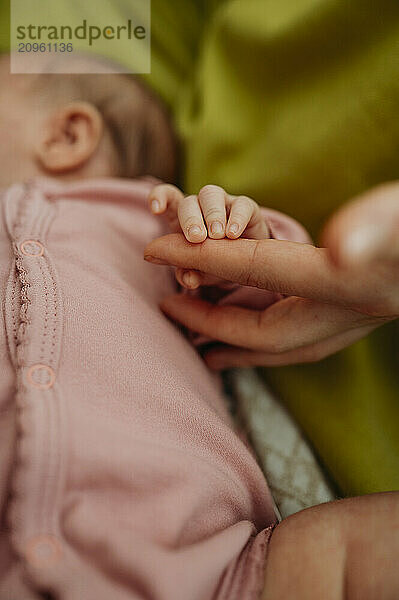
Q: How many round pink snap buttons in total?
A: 3